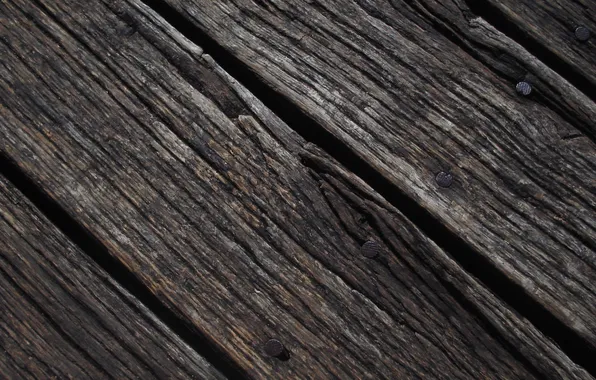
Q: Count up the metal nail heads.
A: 5